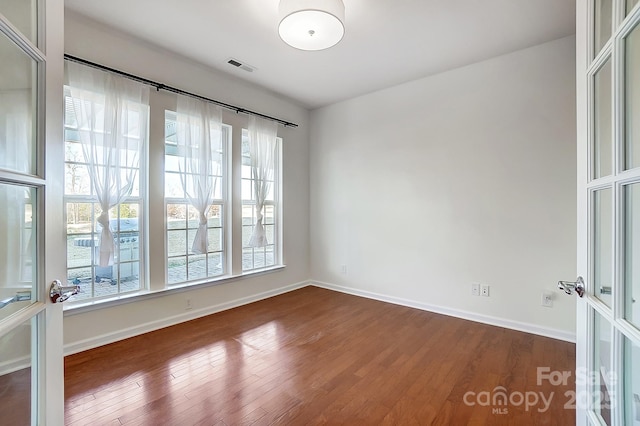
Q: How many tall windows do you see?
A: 3